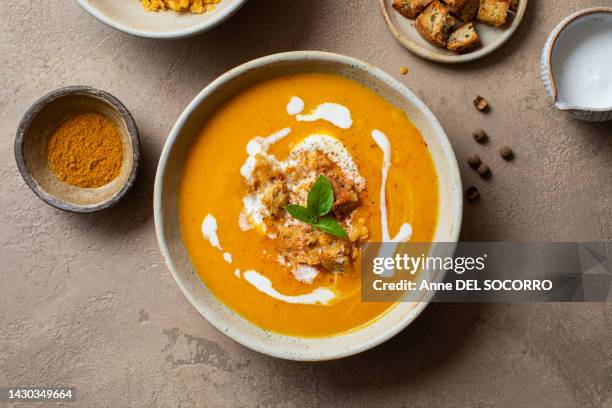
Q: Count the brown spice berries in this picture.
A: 6